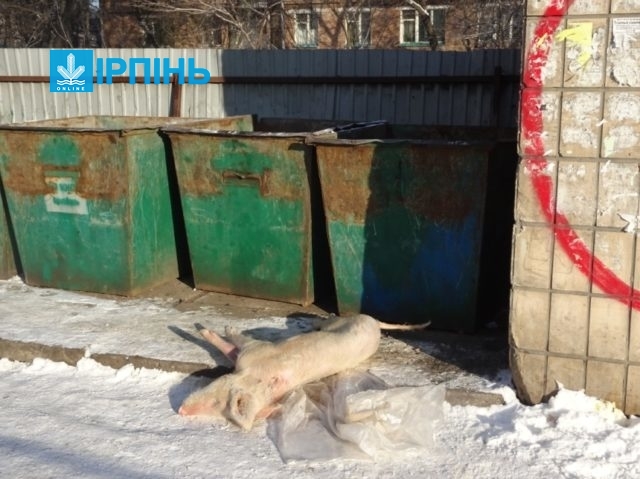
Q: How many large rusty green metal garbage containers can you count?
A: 3